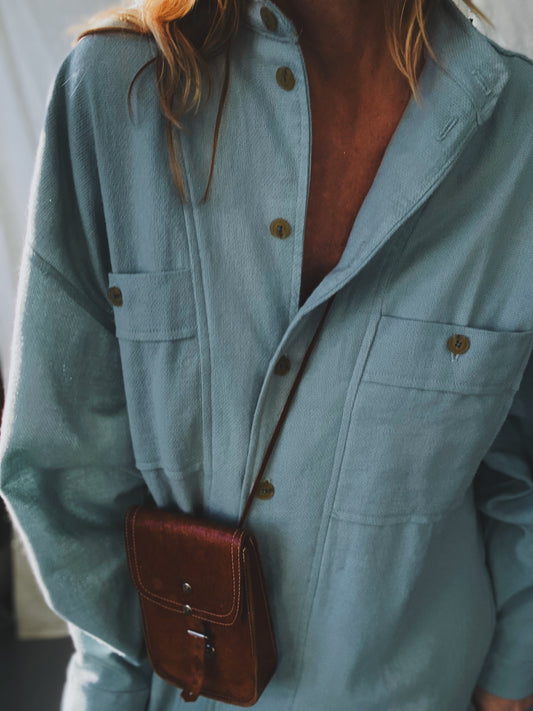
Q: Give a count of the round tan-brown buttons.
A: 7